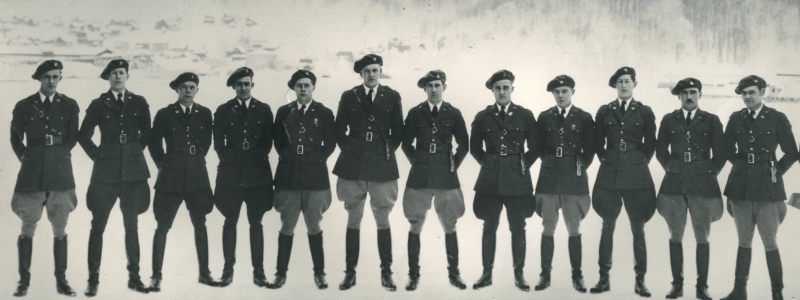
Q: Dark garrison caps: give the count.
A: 12